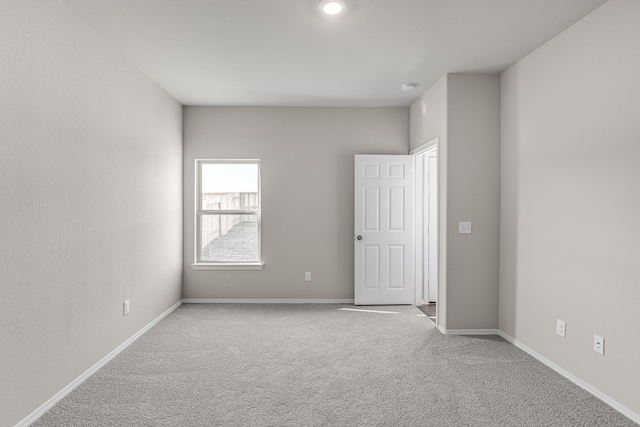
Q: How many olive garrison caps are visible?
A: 0